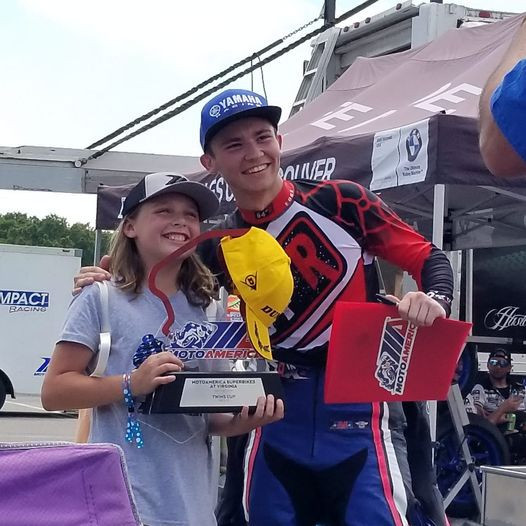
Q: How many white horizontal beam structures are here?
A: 1